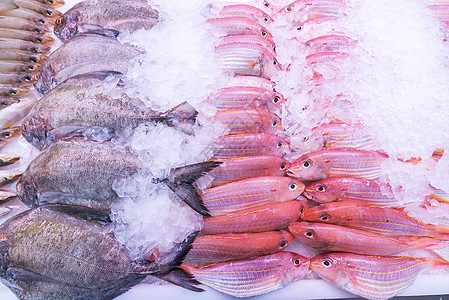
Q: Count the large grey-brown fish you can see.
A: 5